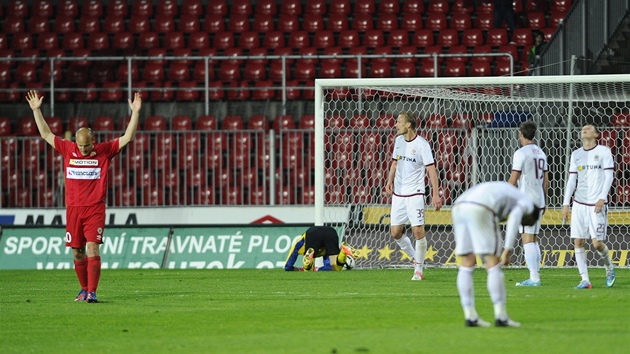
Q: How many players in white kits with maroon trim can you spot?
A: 4